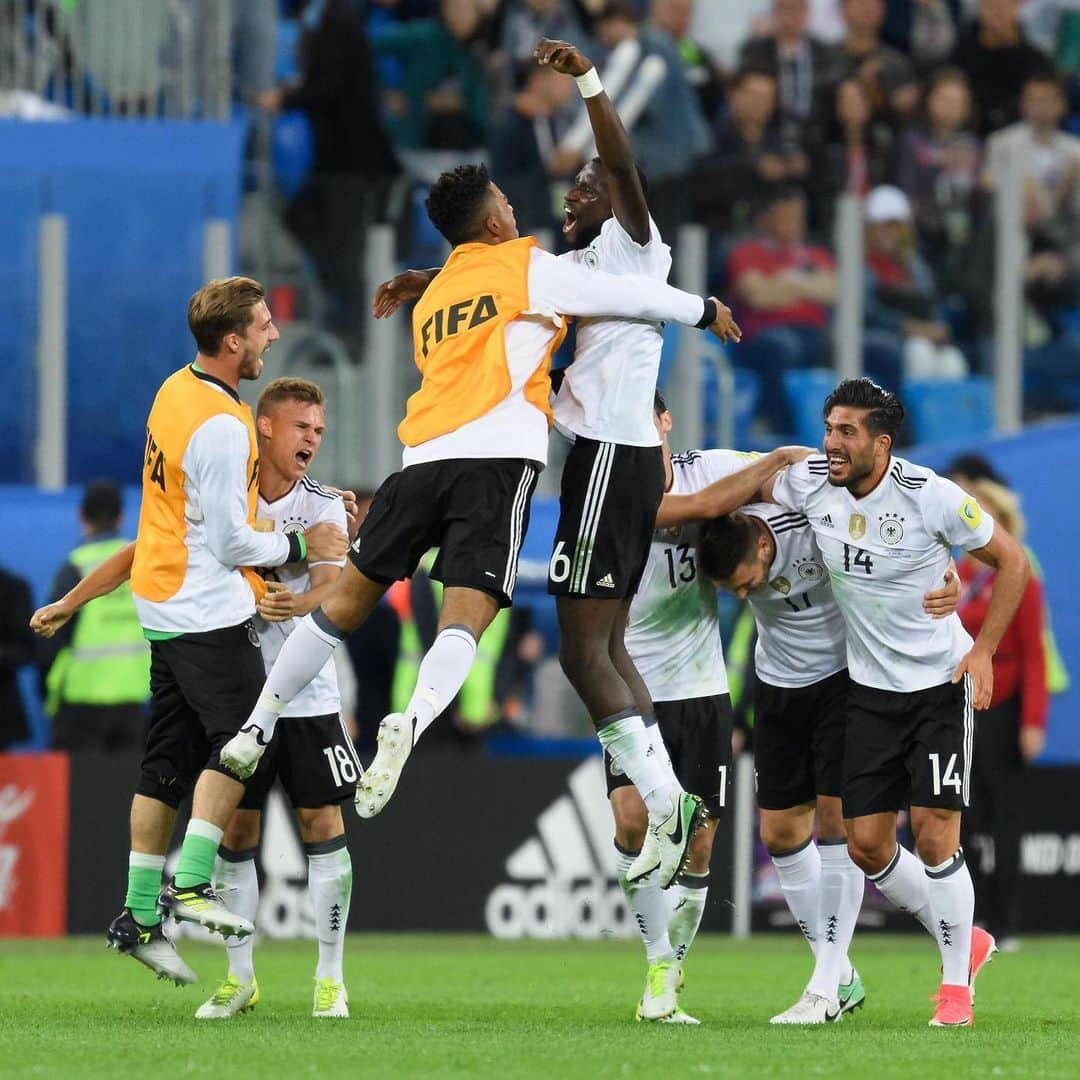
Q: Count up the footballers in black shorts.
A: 7